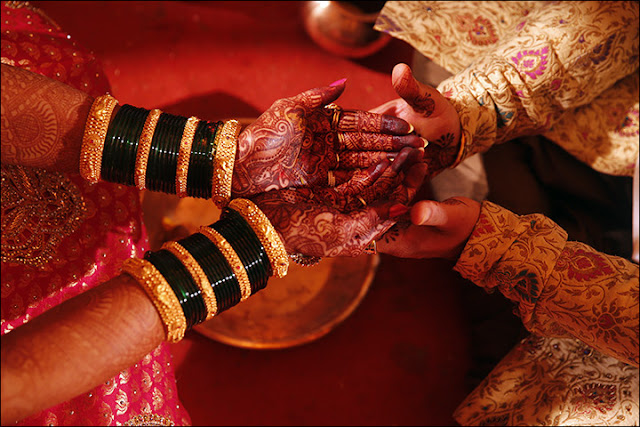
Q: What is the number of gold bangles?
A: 8